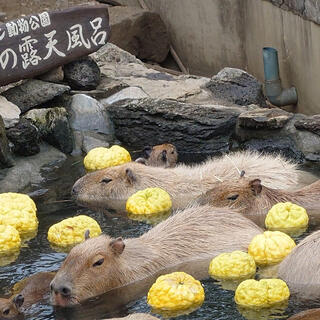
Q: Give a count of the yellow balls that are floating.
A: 10